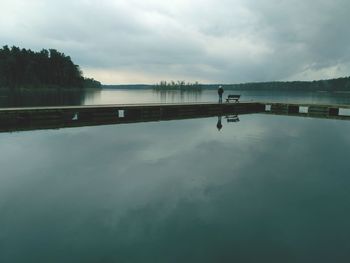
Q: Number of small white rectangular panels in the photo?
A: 5